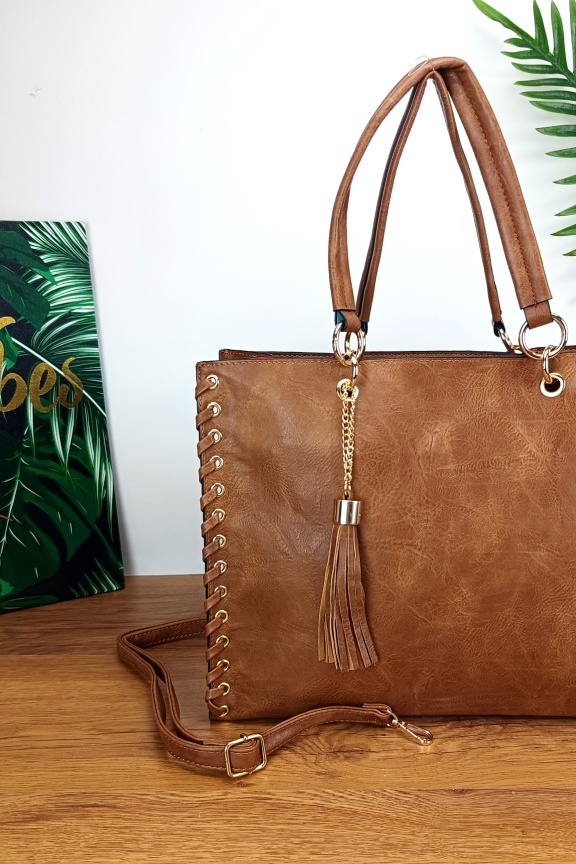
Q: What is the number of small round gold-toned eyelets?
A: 14